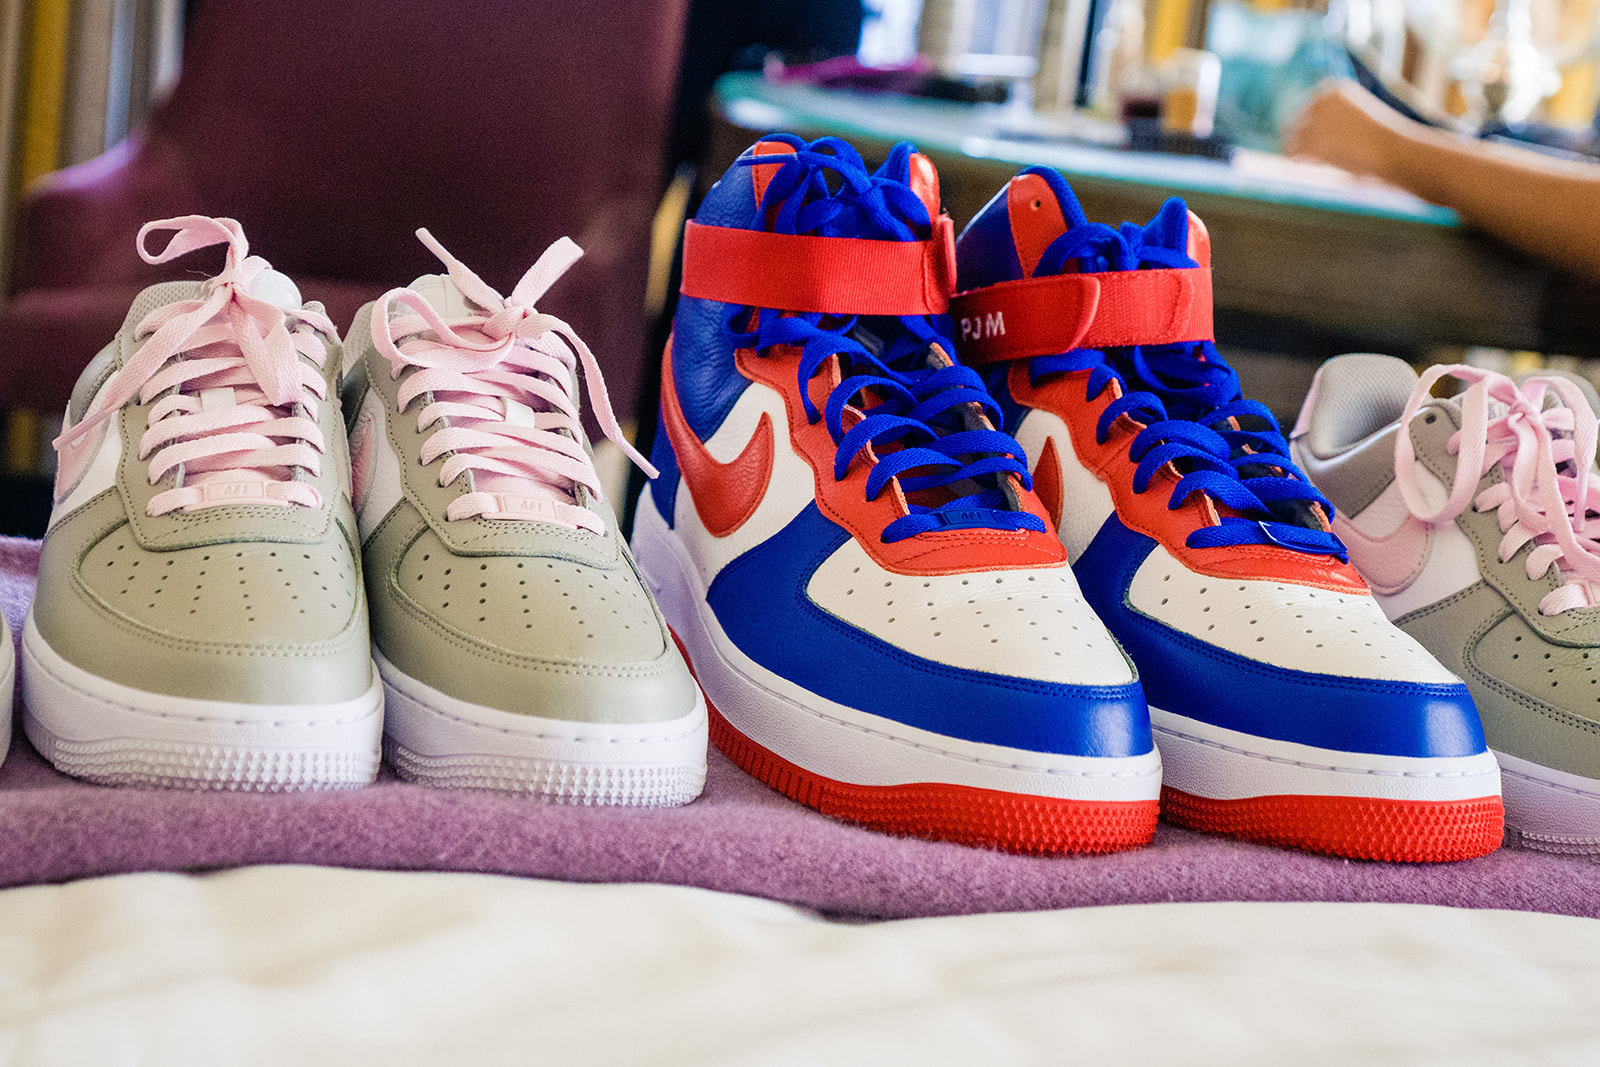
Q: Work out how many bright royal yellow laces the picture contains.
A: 0